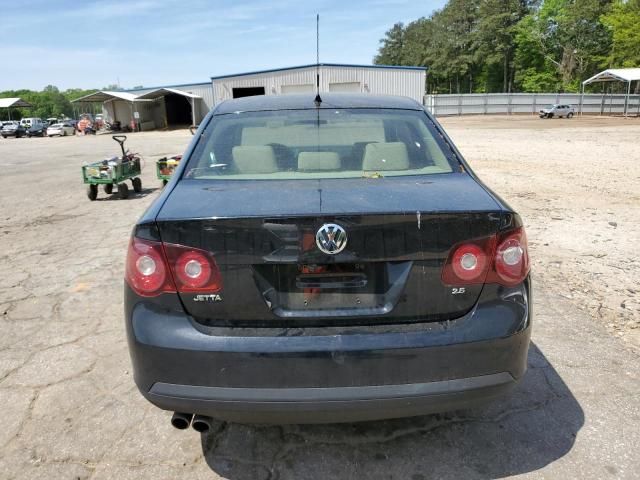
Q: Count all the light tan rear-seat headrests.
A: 3